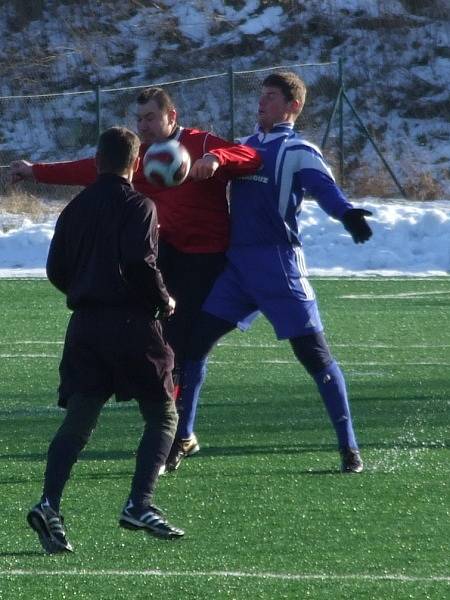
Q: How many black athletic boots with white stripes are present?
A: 2